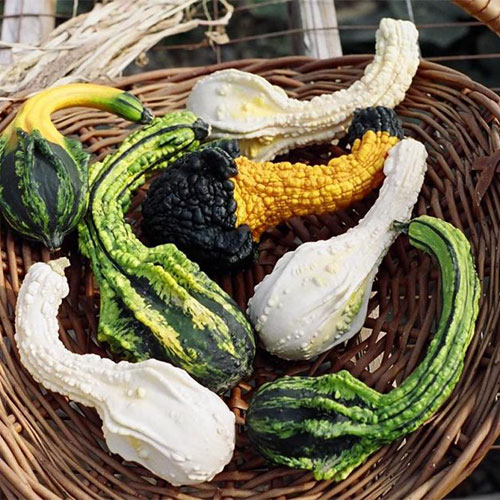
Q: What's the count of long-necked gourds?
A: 7